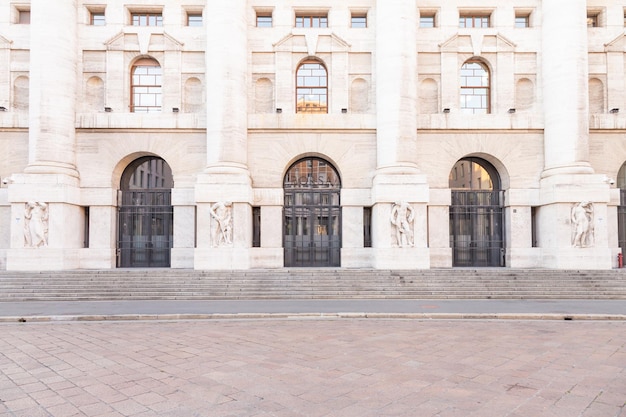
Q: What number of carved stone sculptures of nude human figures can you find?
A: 4